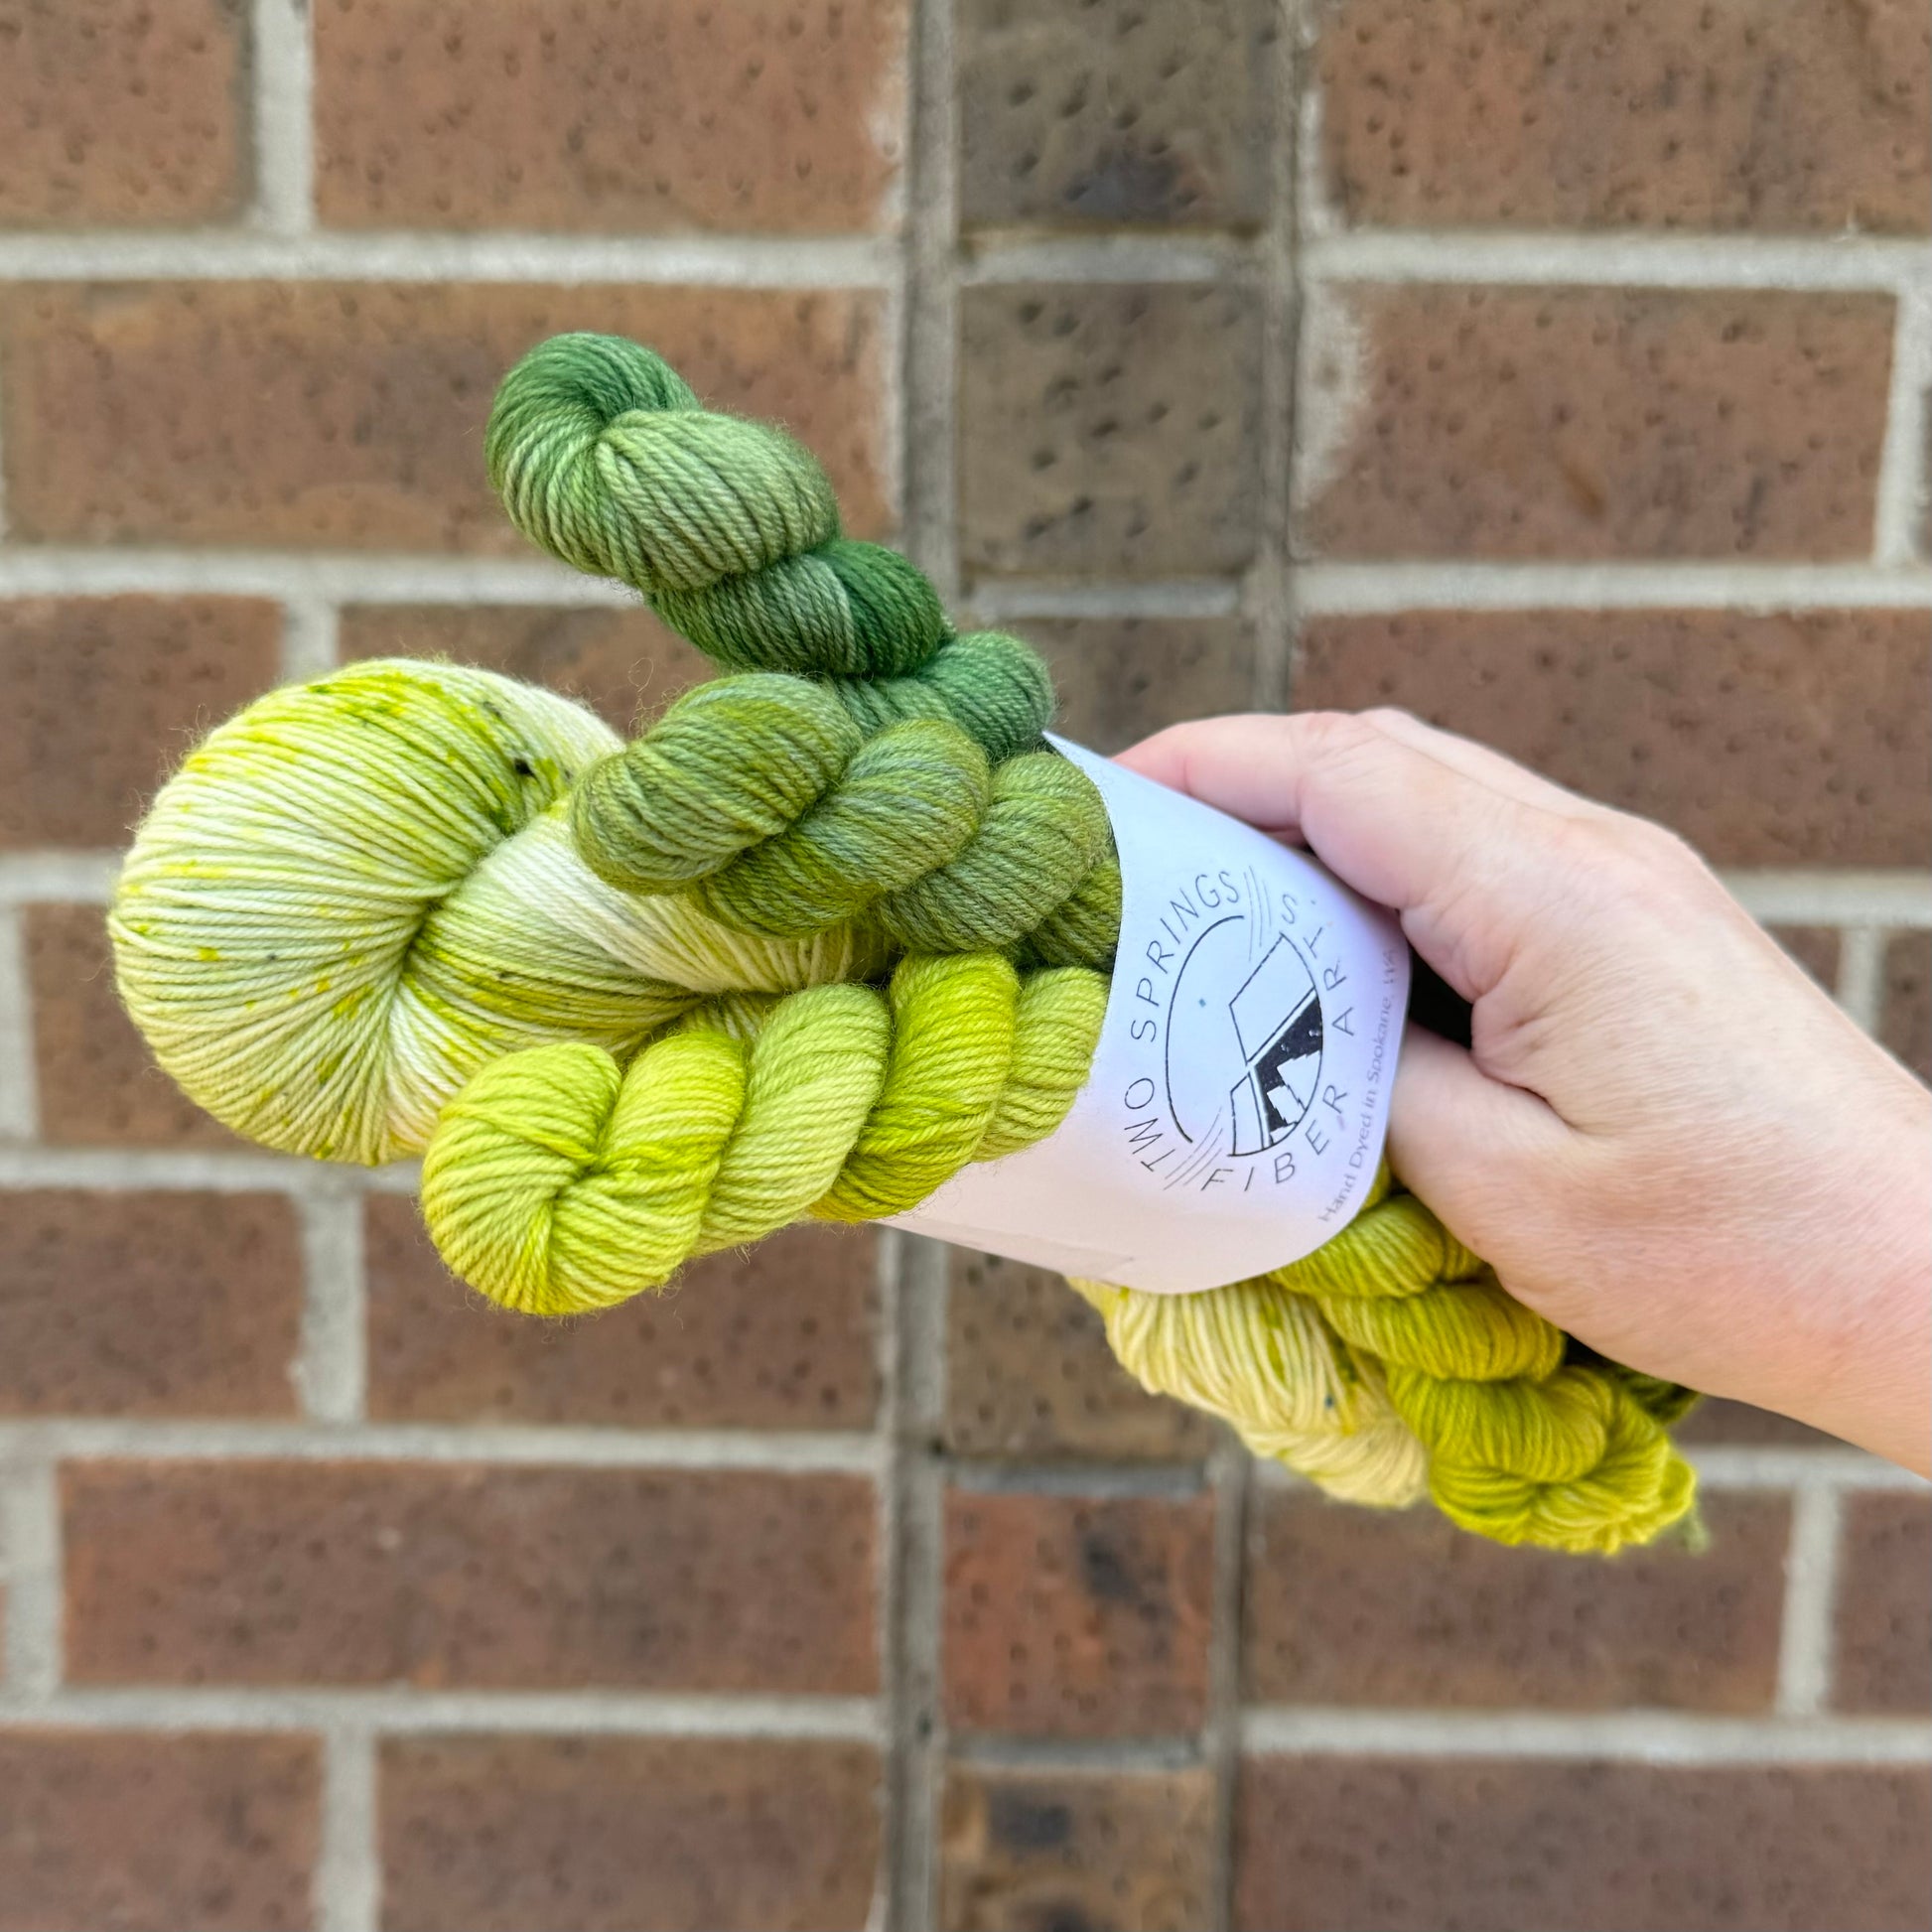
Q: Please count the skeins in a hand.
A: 4